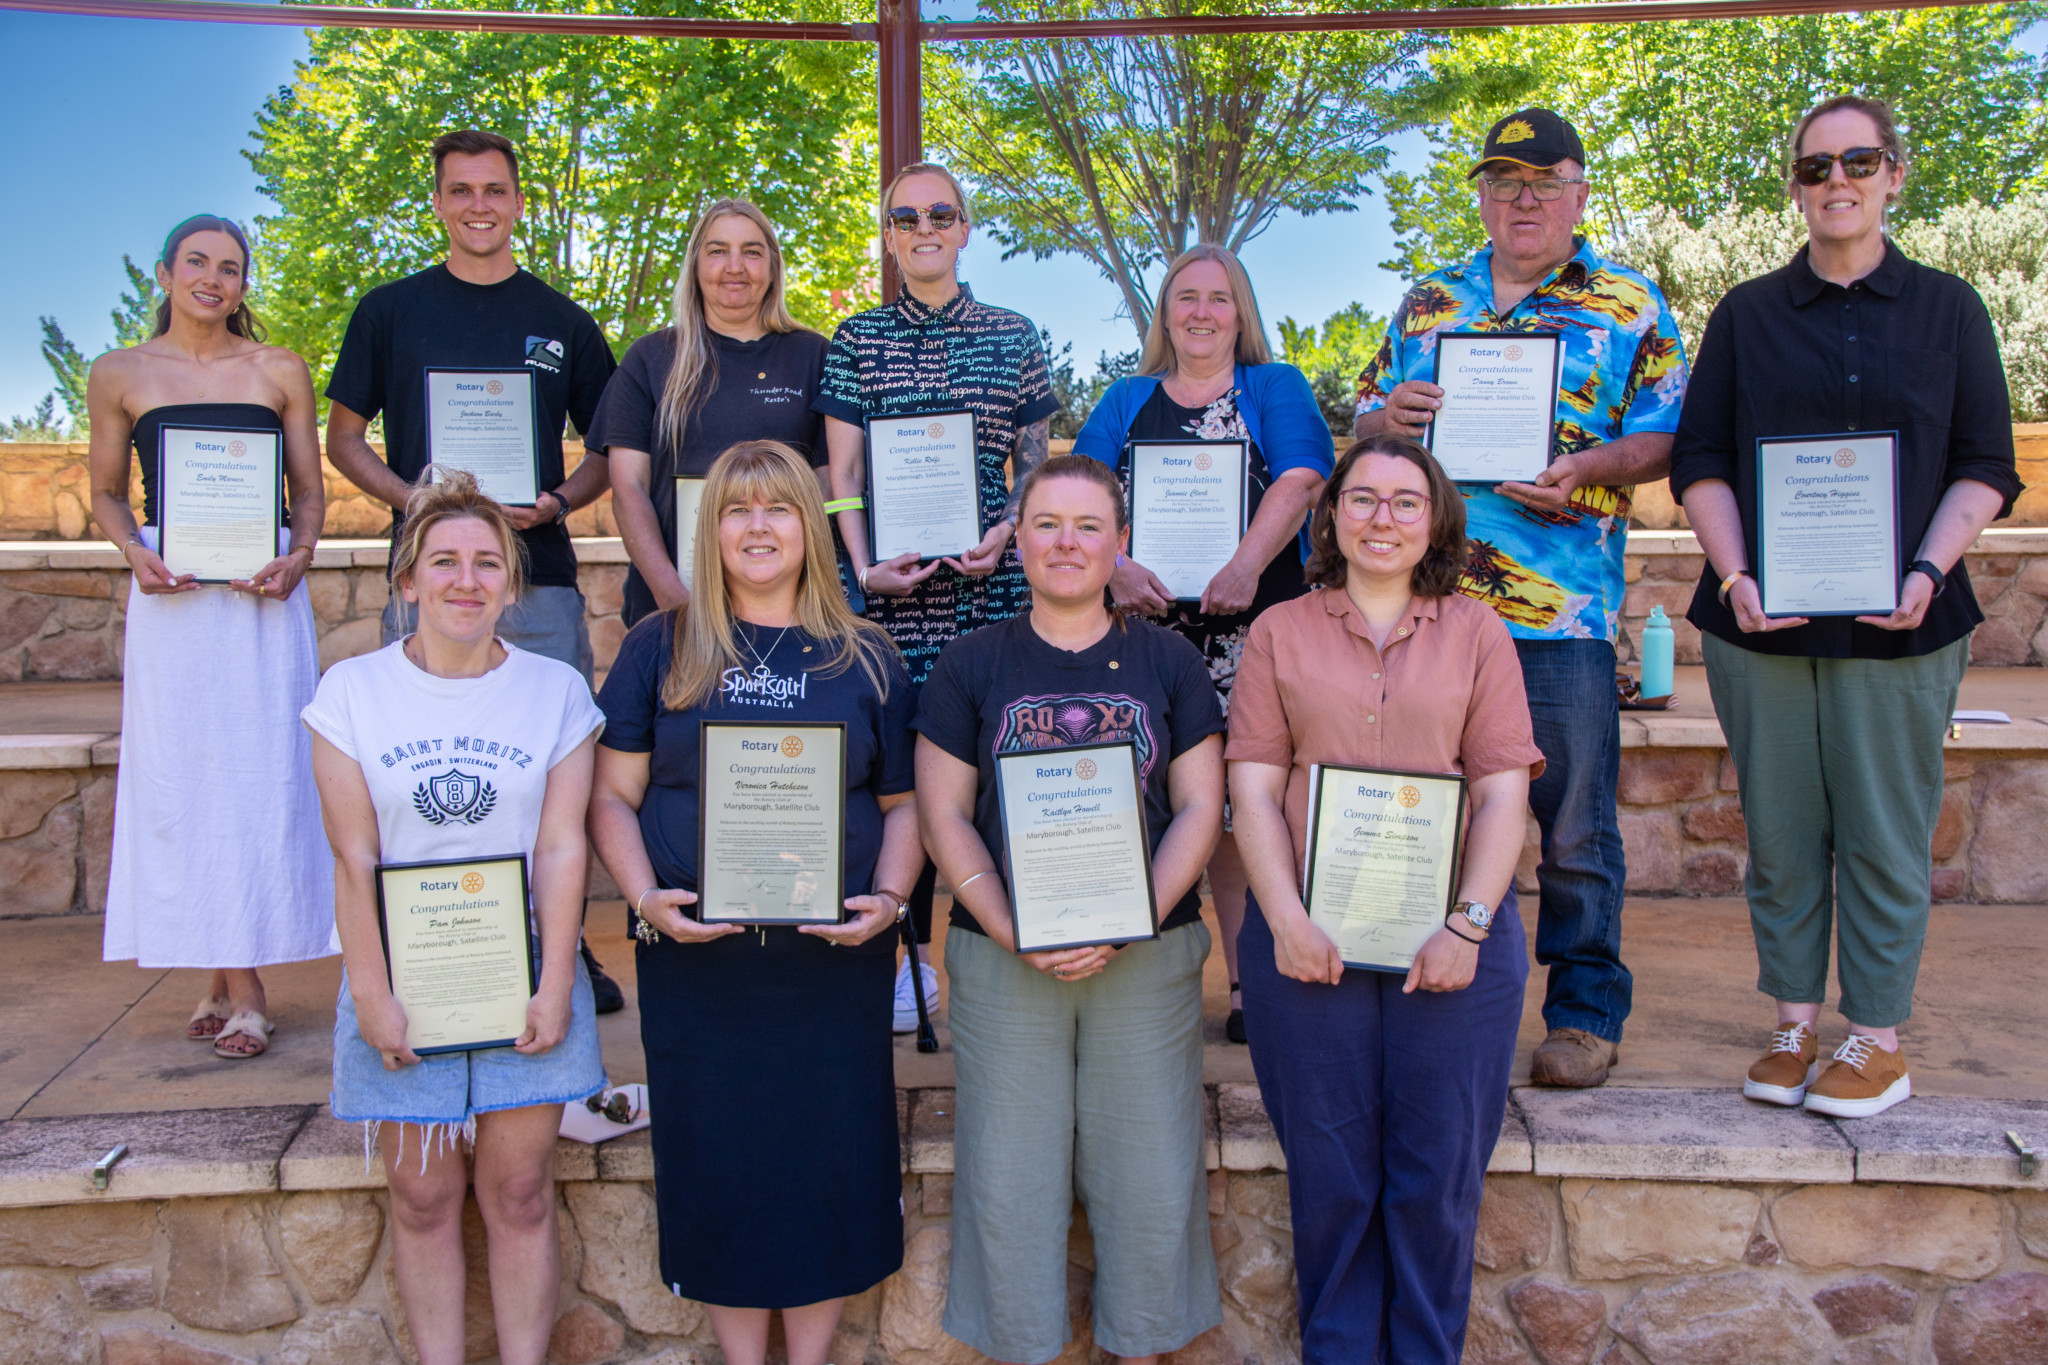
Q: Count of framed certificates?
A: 11